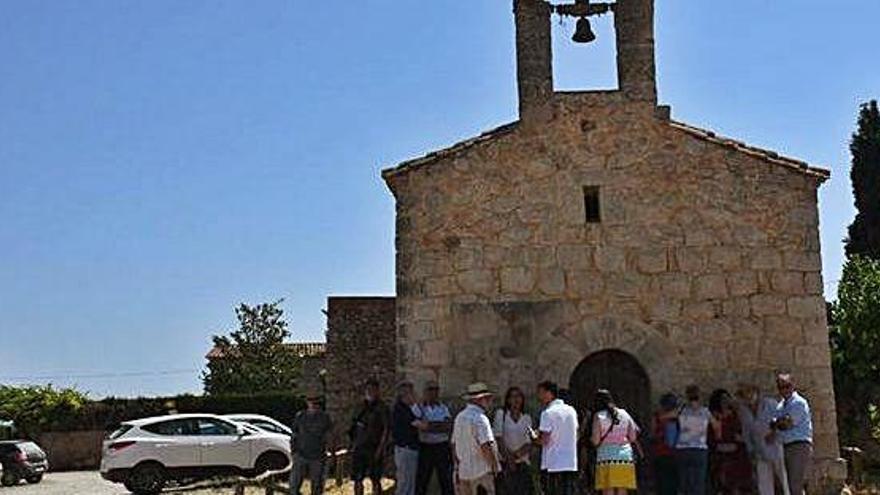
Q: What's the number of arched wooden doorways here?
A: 1